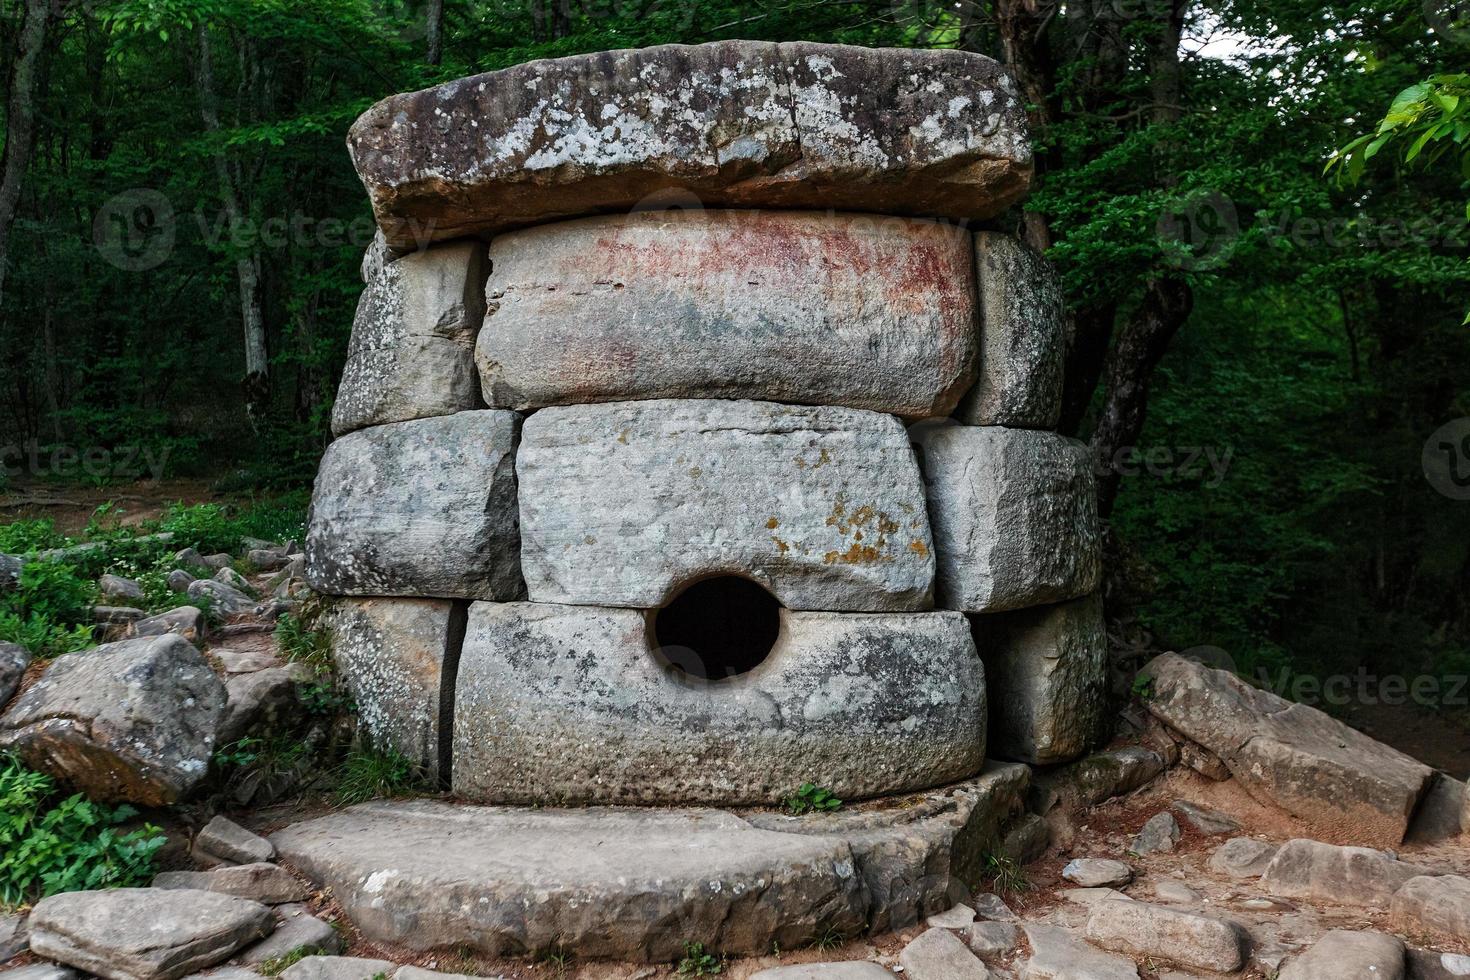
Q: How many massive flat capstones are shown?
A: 1